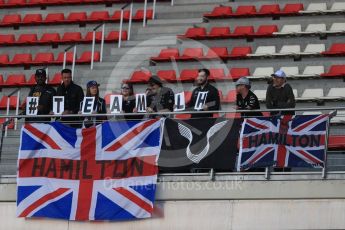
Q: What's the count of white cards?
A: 7